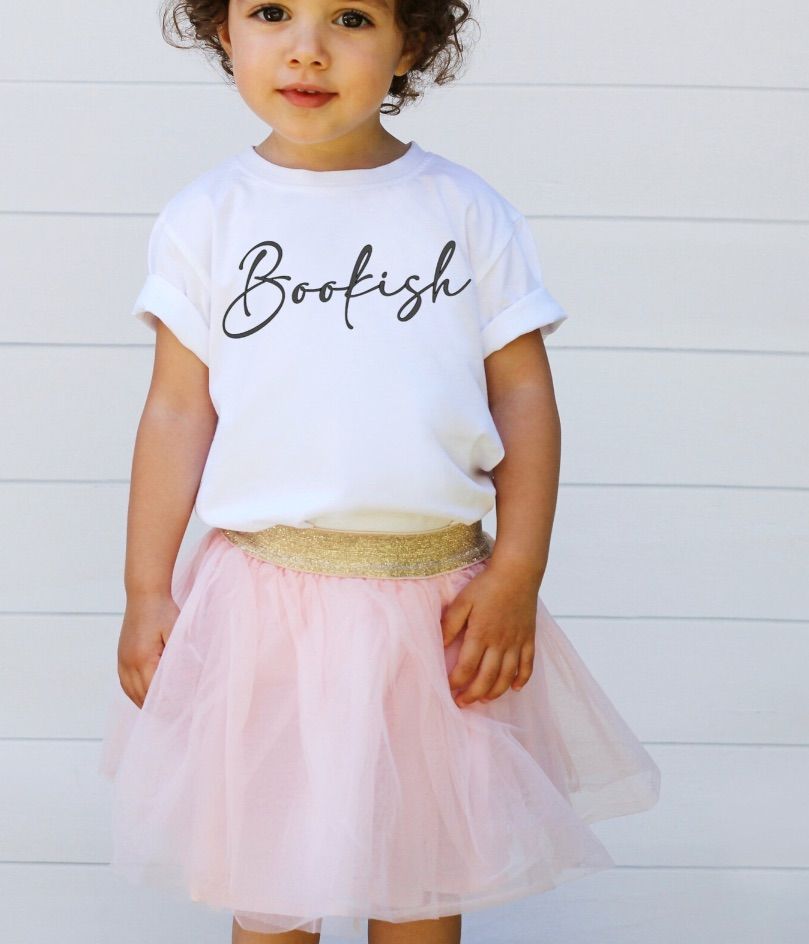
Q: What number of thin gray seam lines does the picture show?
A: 7